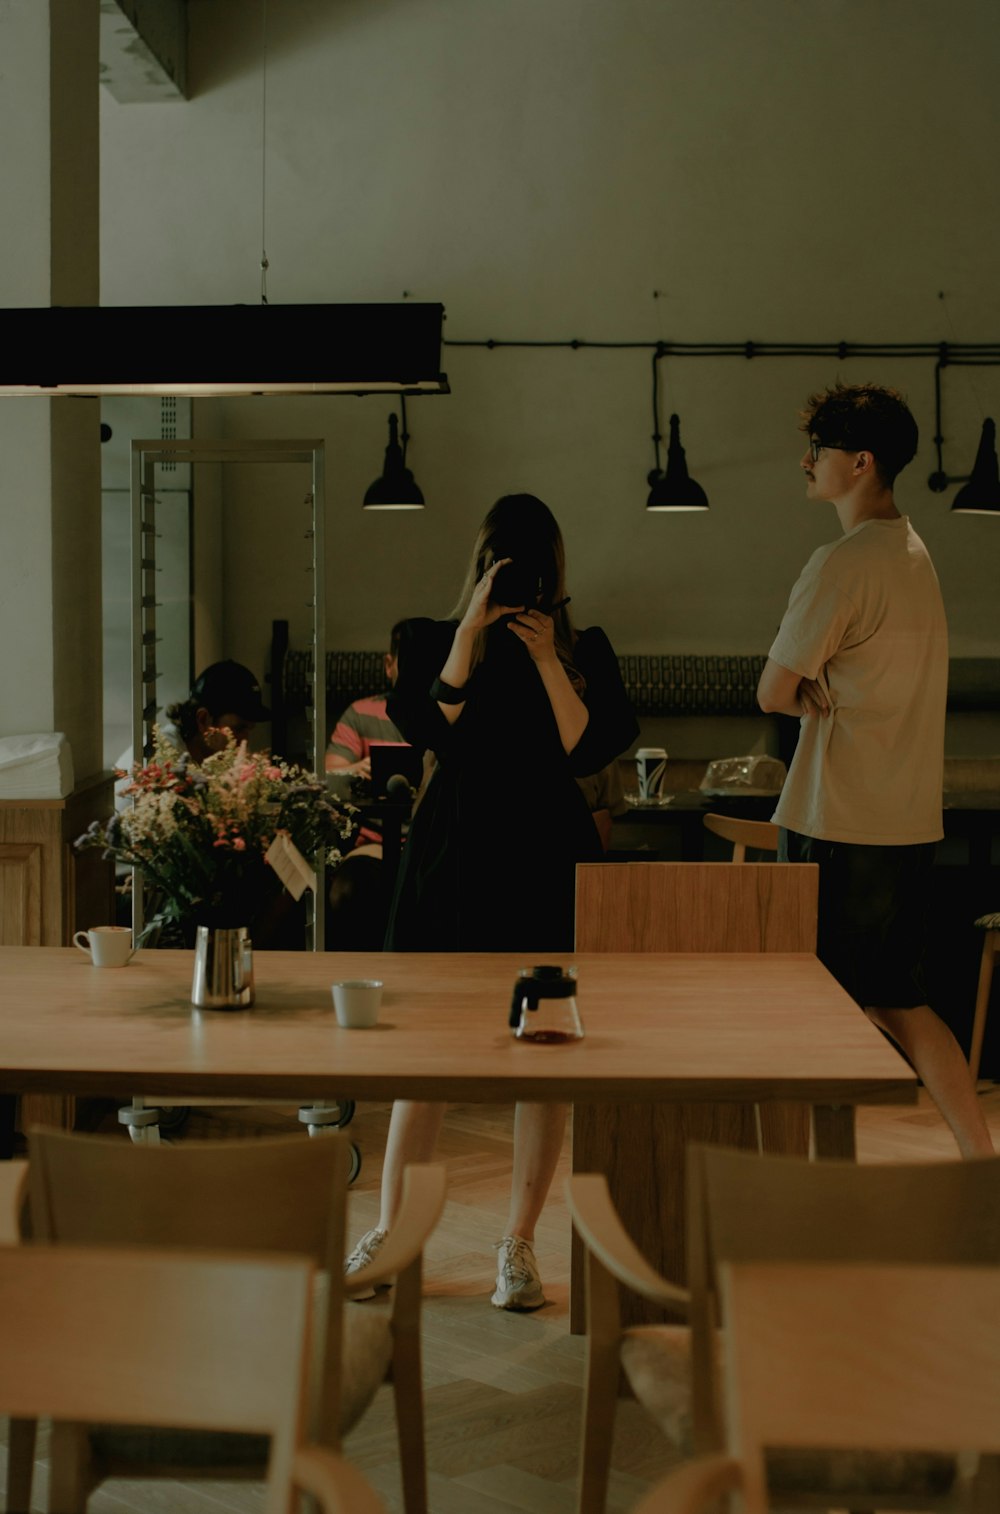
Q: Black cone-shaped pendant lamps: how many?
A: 3